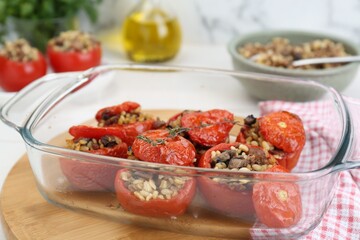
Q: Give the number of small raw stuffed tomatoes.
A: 2